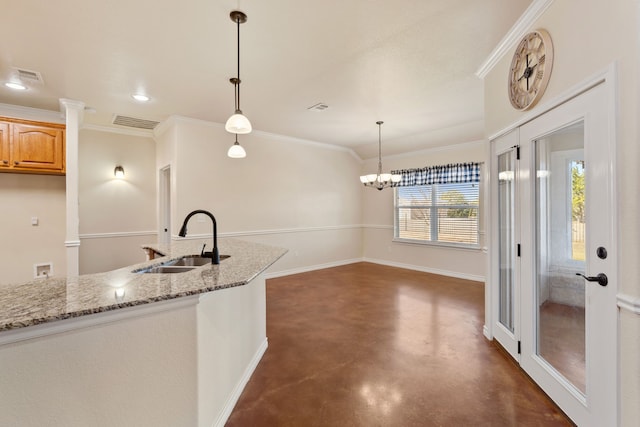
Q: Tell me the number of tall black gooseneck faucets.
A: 1